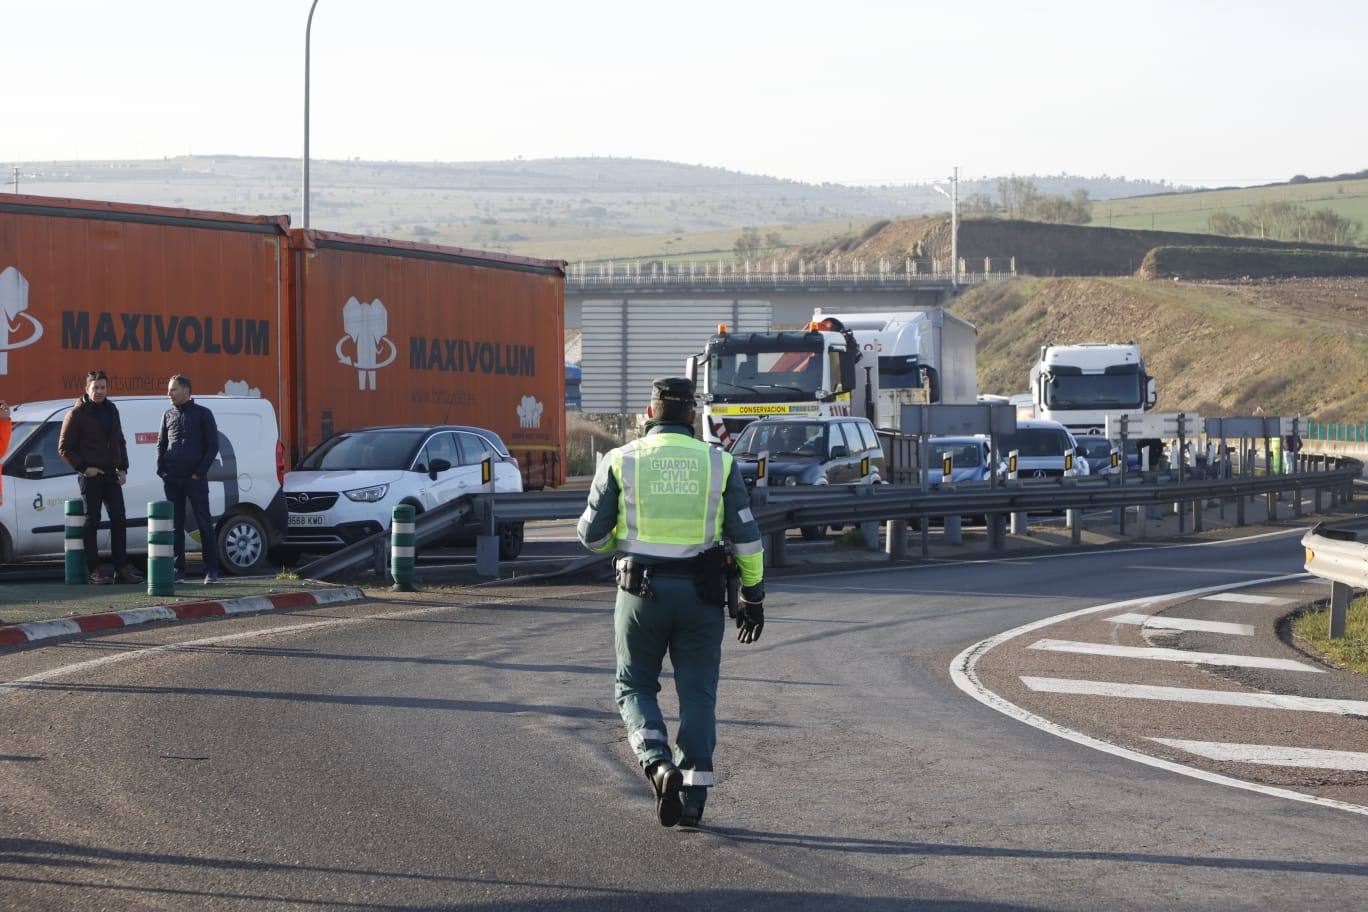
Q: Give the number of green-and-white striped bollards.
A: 3